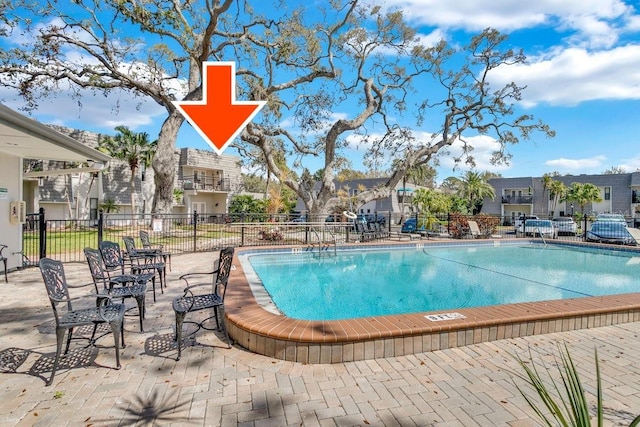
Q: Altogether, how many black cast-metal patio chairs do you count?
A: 7